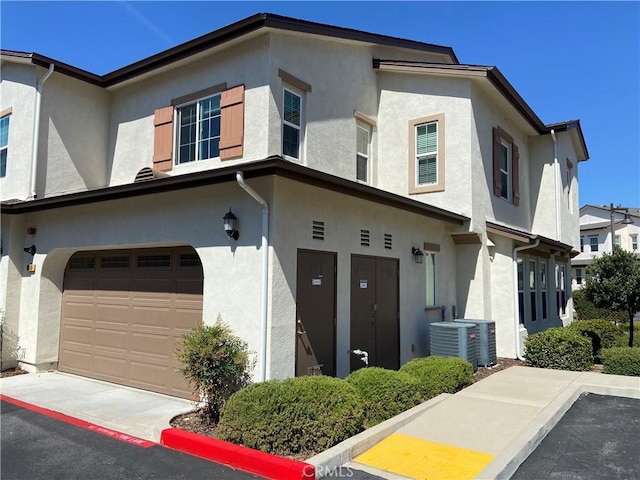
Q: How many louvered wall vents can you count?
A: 3